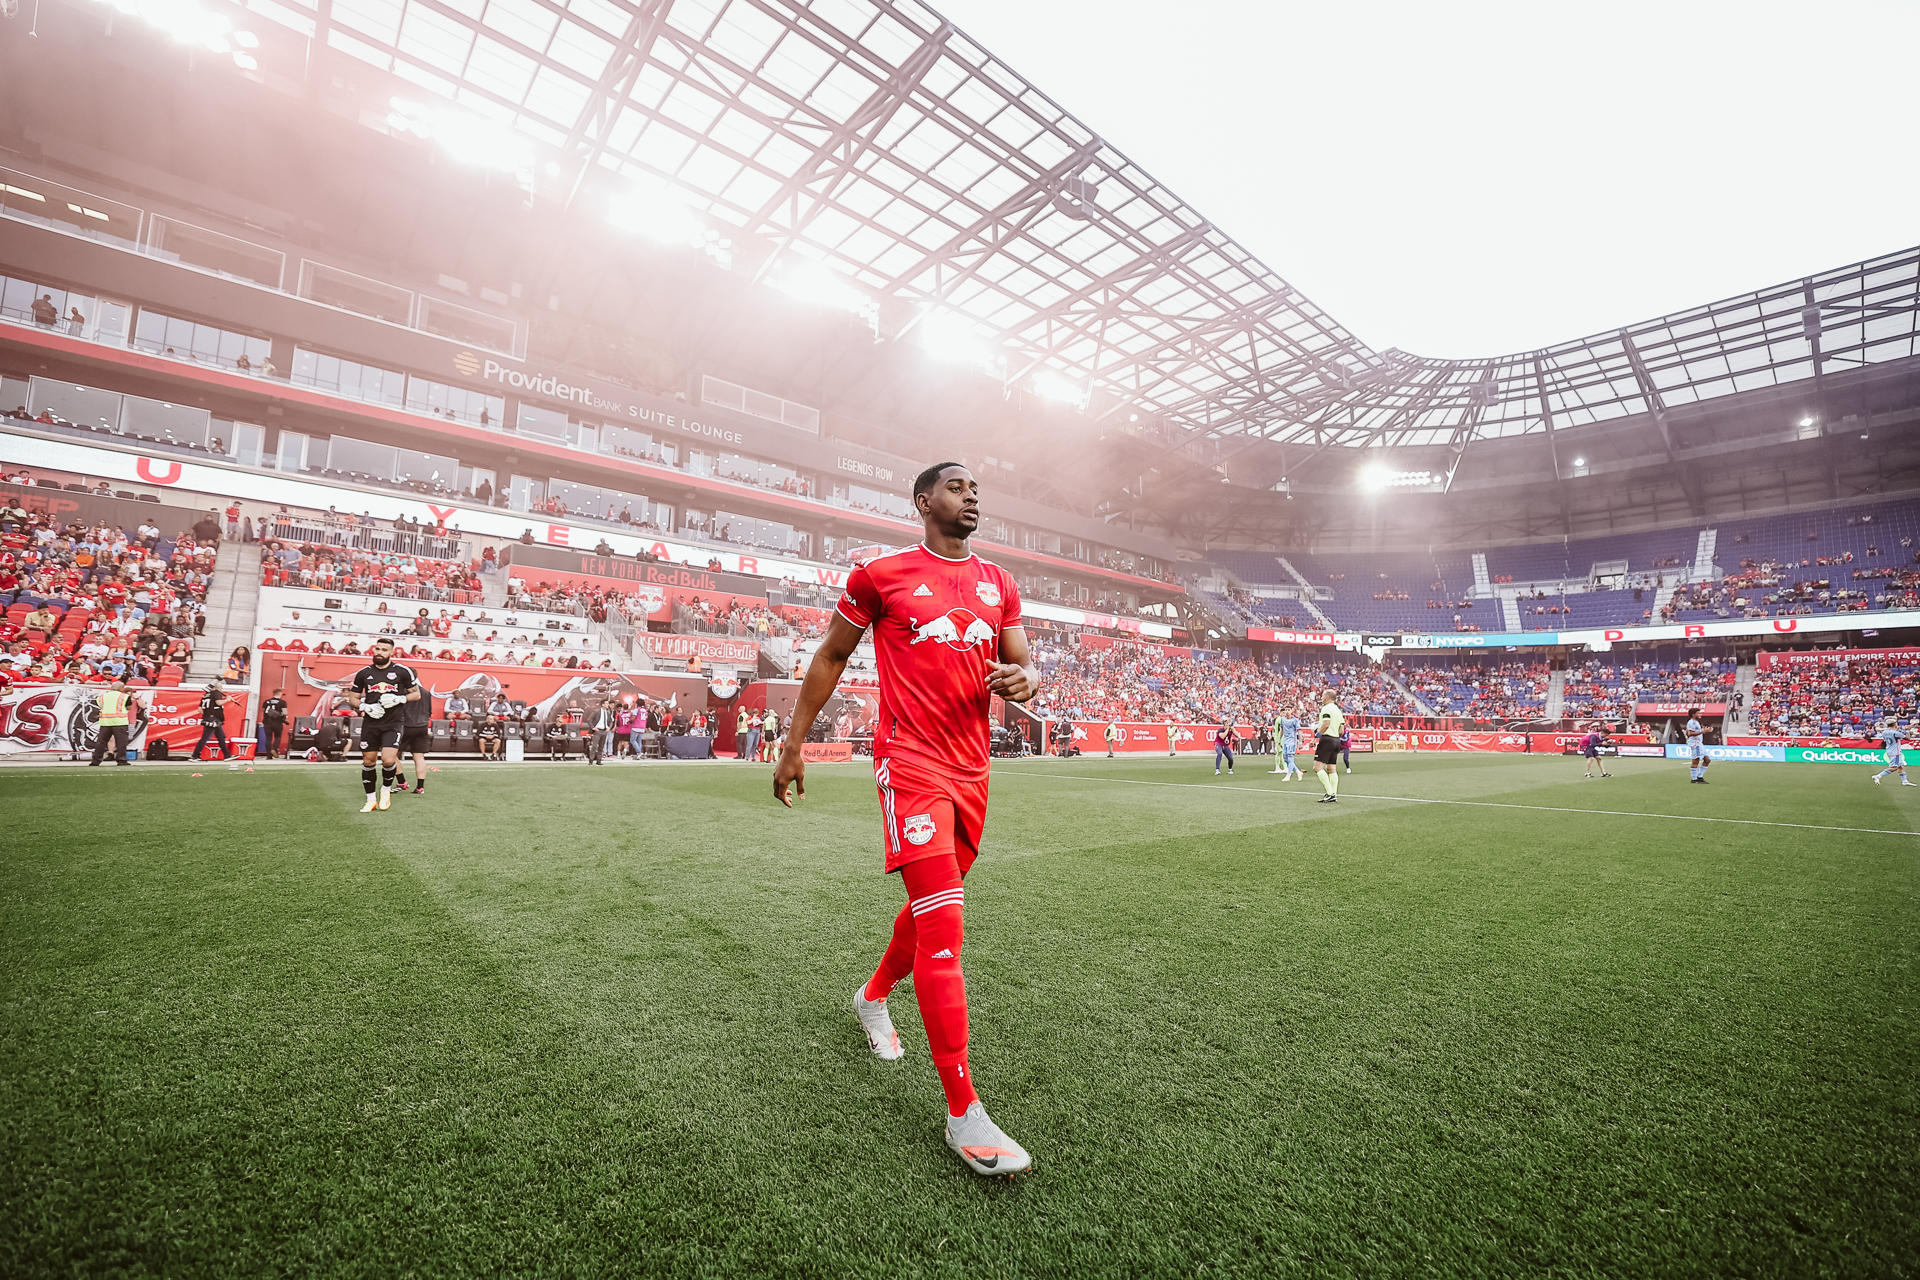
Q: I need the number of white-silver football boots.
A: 2